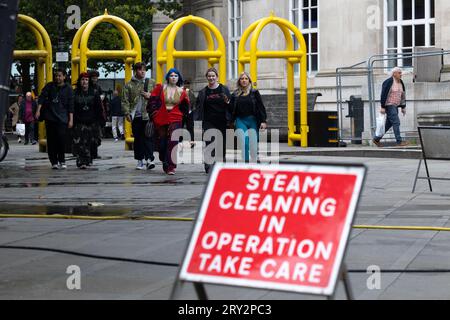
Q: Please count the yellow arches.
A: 4